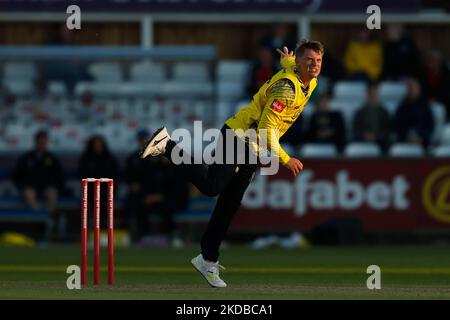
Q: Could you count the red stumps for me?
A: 3